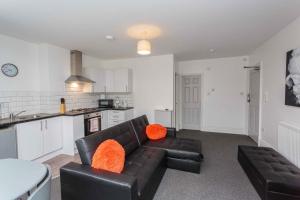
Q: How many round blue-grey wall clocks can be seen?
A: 1